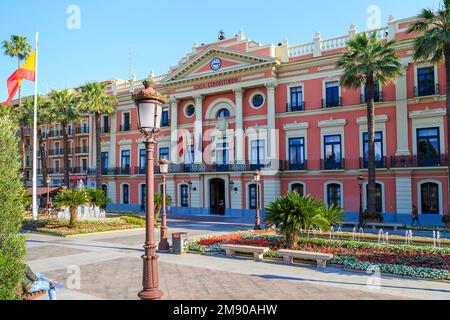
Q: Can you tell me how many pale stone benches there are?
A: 2